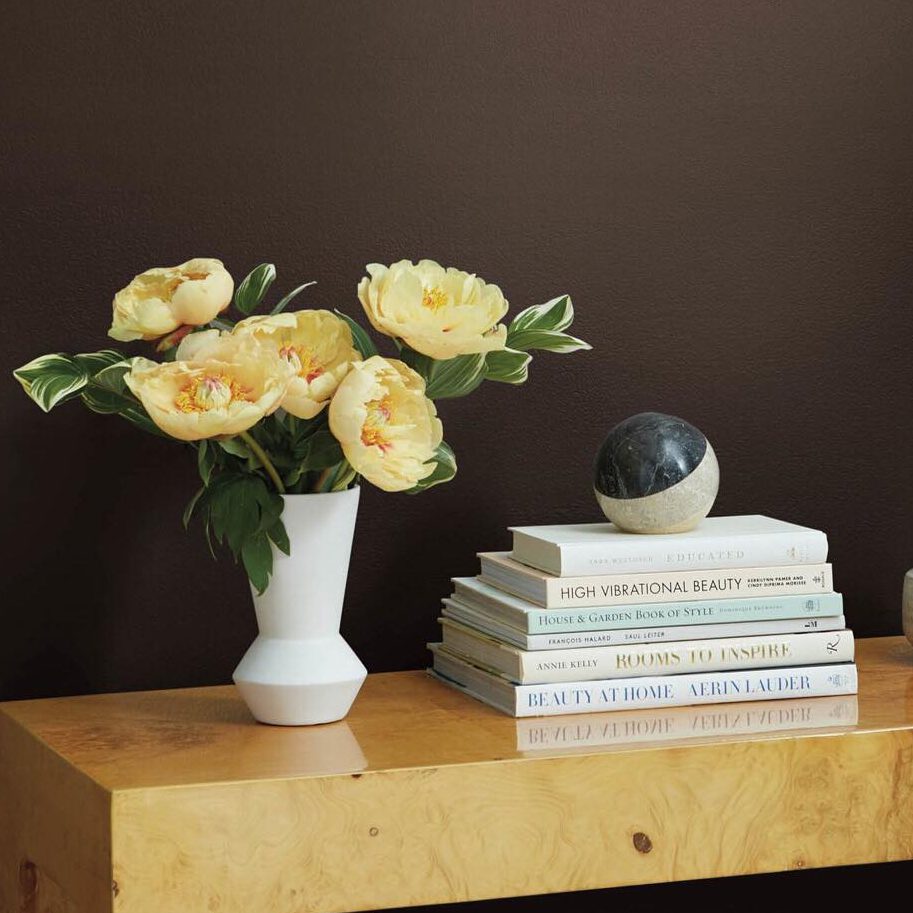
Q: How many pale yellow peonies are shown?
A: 5